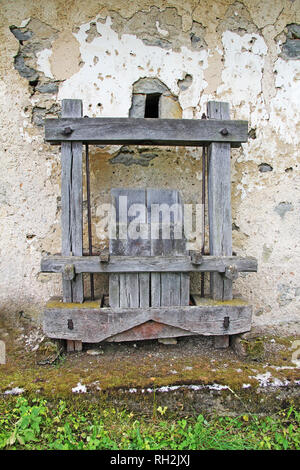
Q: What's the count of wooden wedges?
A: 4